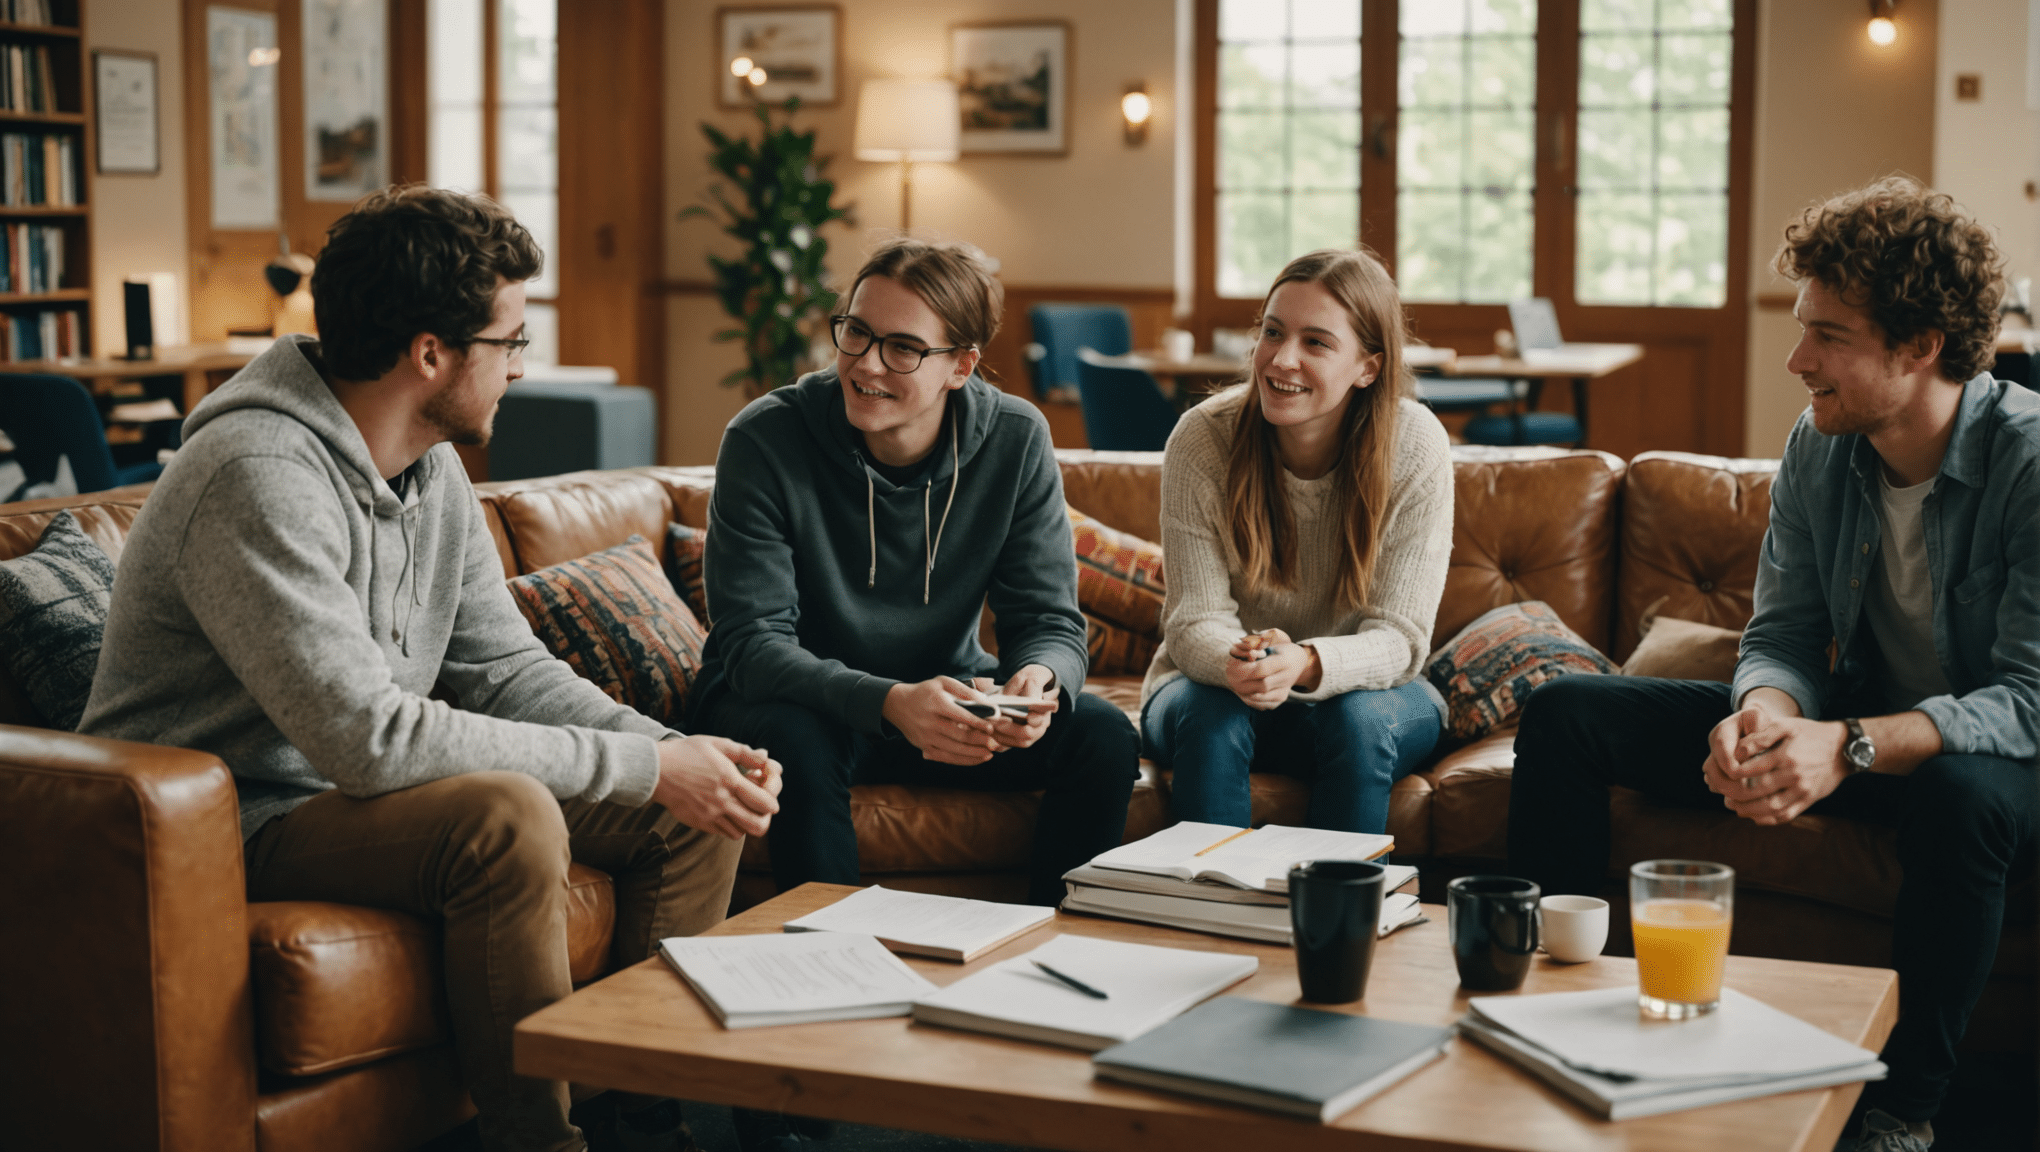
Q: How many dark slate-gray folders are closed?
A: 1